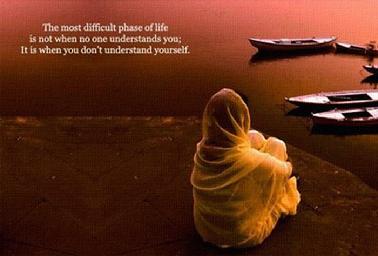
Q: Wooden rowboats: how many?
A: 5